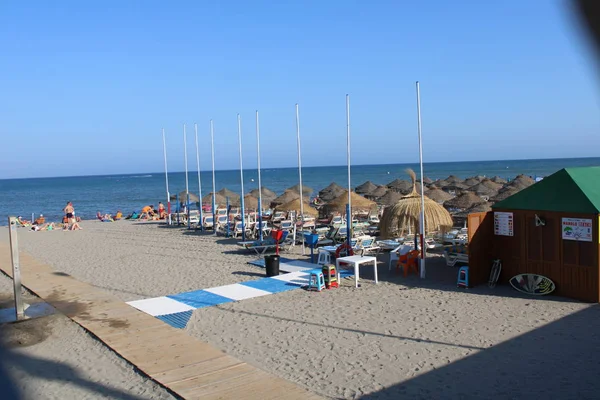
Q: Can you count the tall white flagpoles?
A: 9